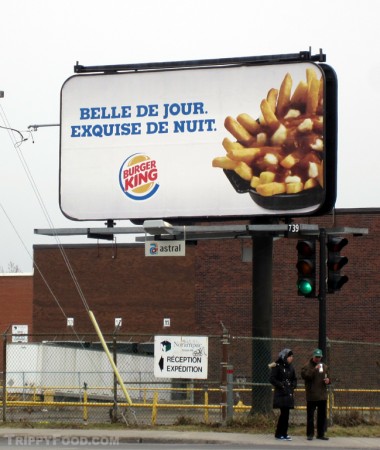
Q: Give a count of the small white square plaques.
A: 3